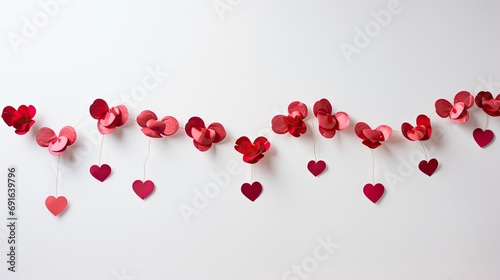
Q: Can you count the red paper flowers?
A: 12